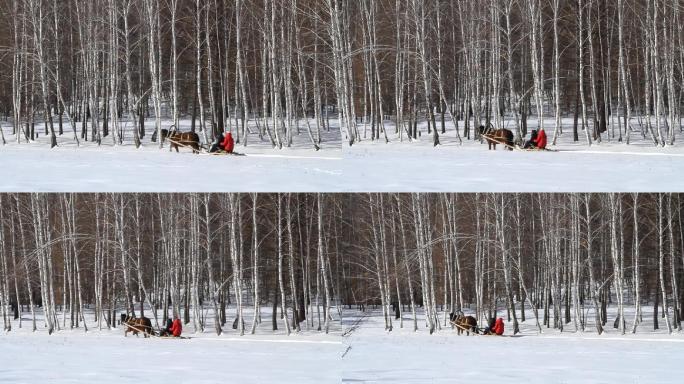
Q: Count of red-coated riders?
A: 4